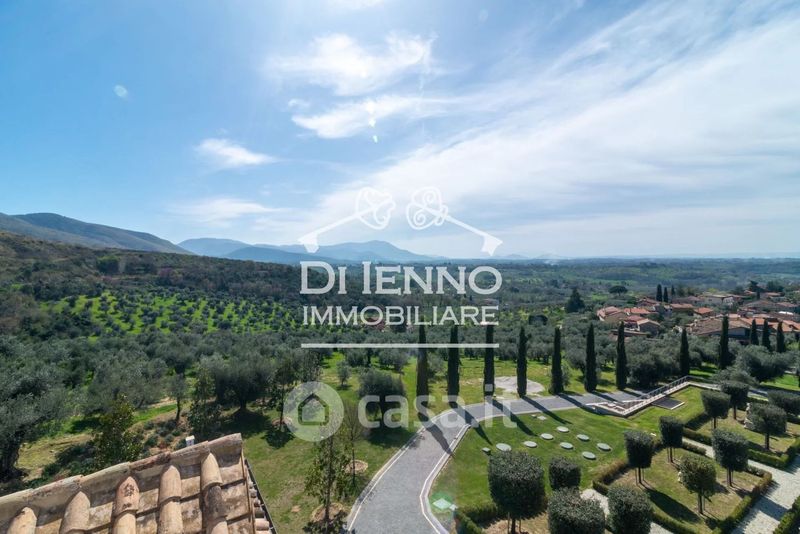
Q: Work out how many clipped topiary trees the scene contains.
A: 12